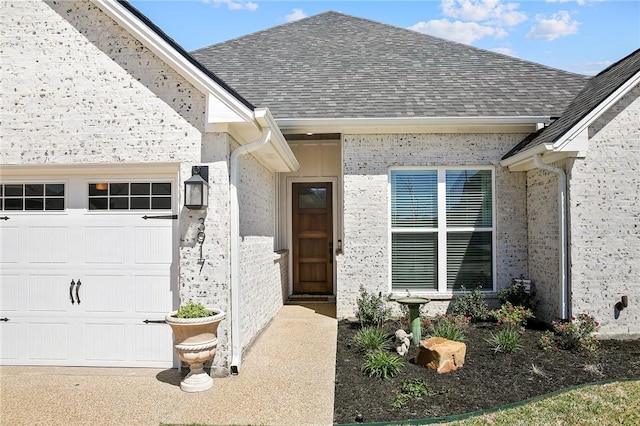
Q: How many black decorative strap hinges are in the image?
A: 4